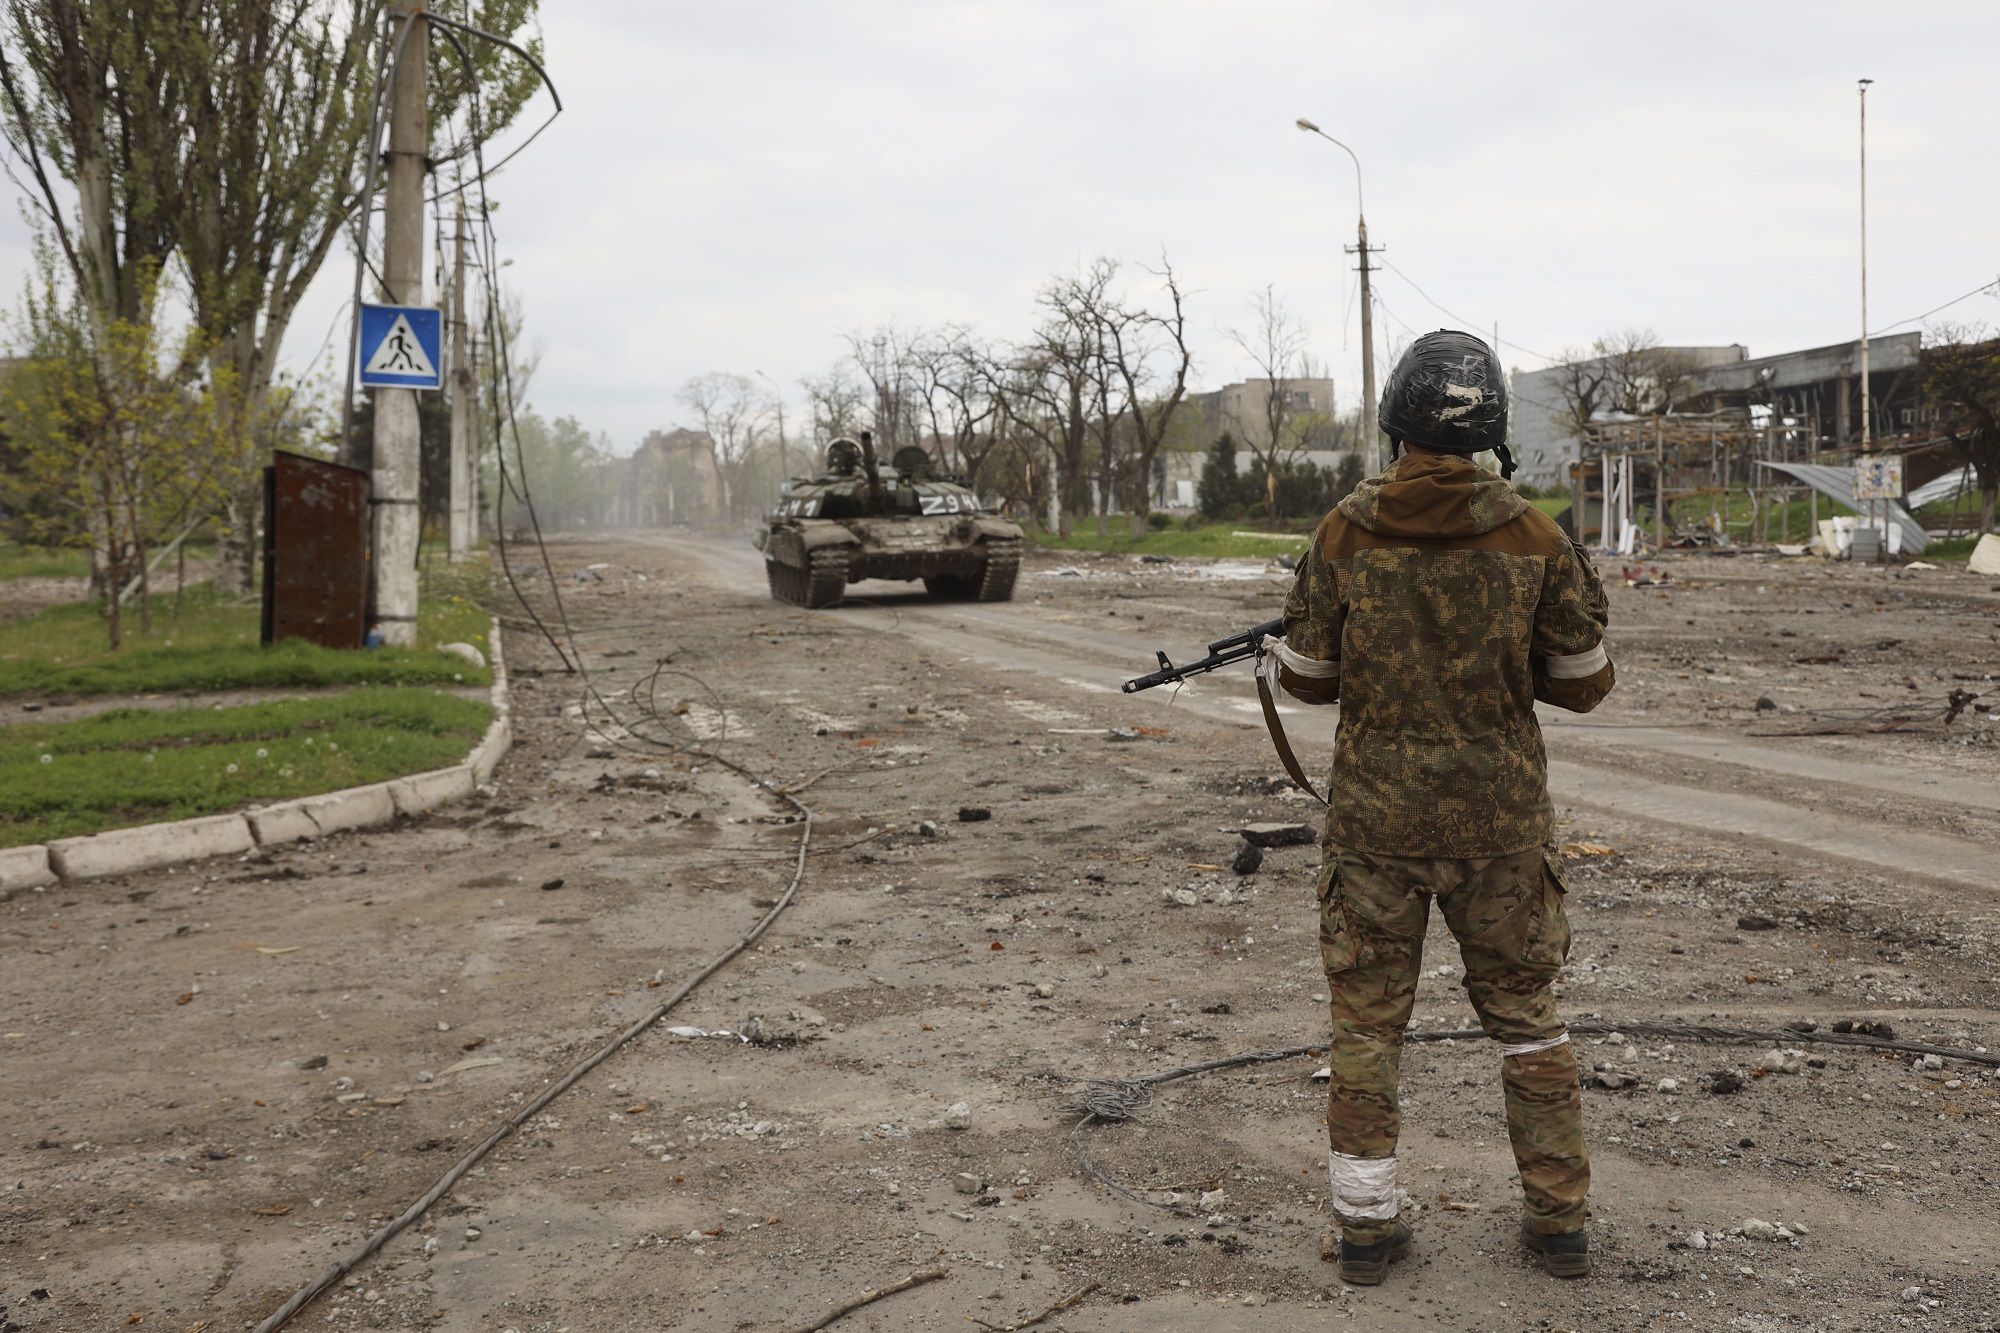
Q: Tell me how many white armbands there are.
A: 2